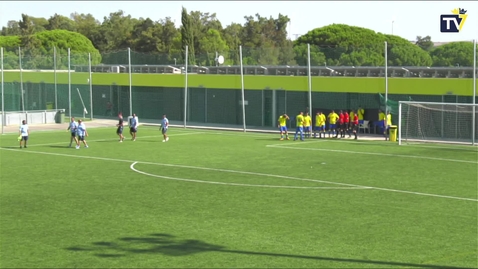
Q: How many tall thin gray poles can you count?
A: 11